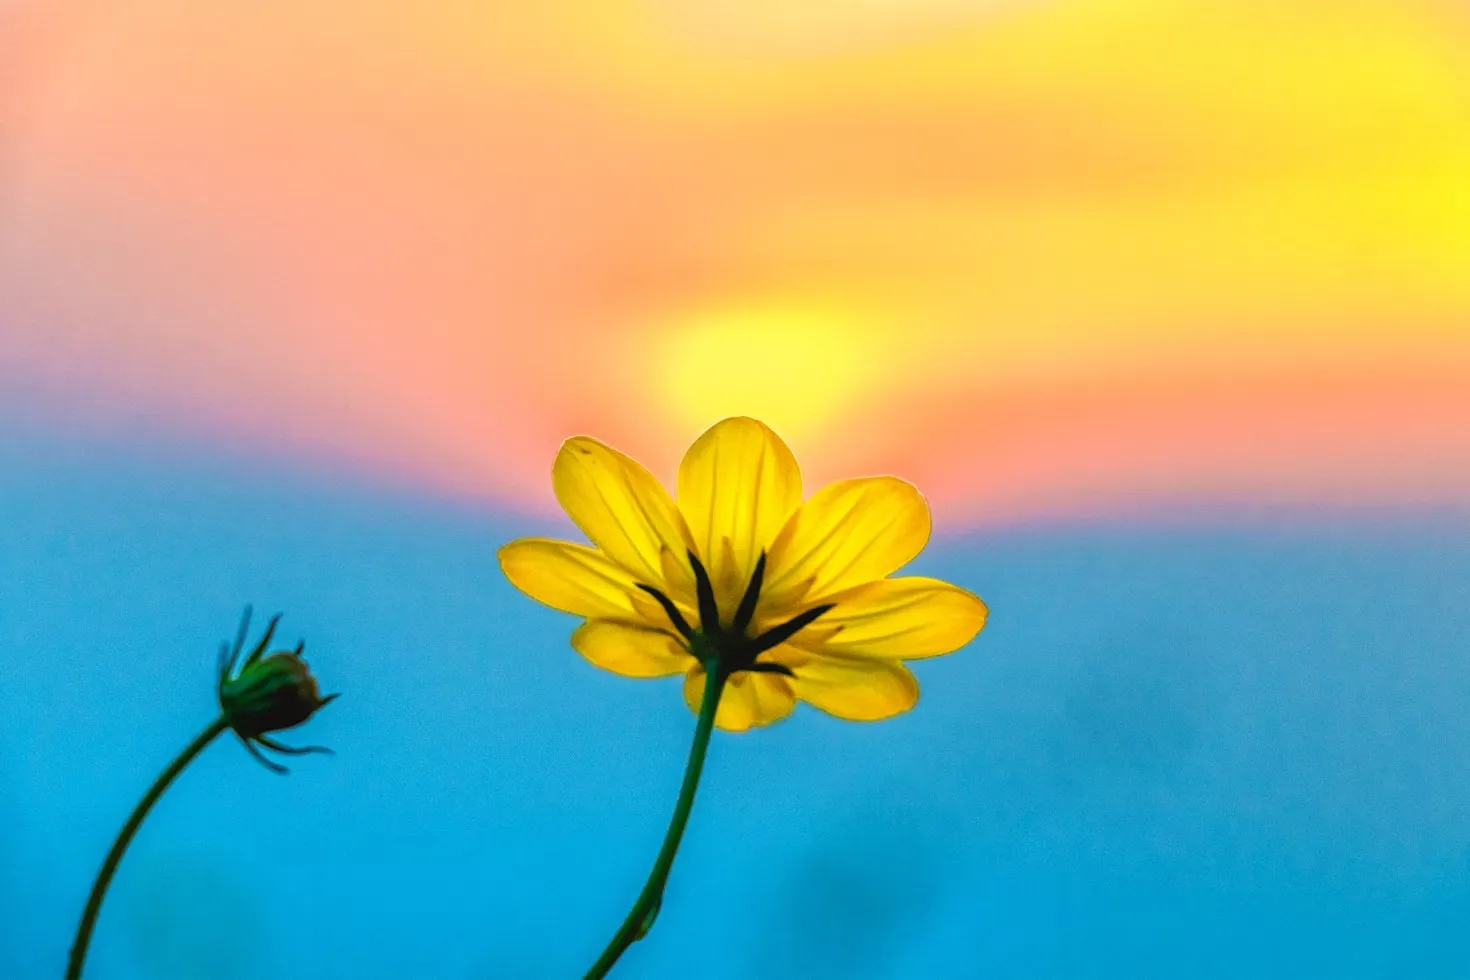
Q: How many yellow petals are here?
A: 8